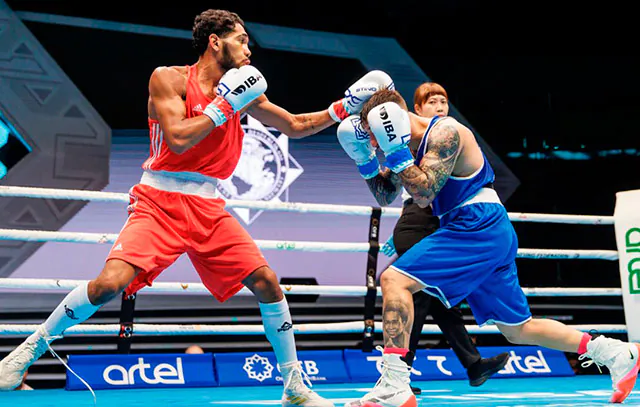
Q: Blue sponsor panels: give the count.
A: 4